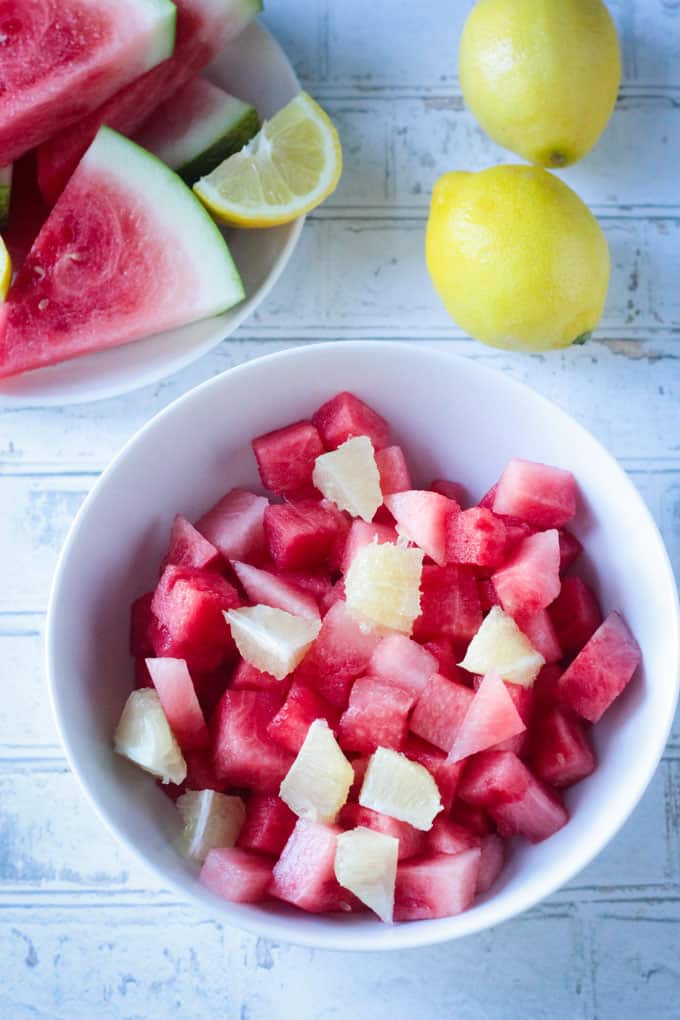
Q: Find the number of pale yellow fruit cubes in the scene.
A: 9